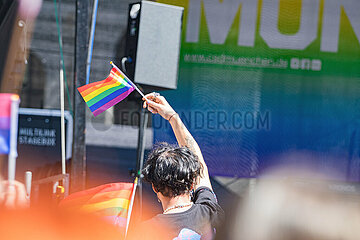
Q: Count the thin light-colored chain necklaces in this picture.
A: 1